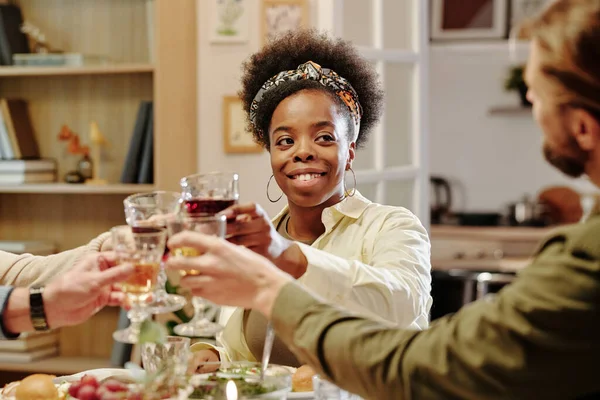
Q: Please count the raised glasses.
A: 4